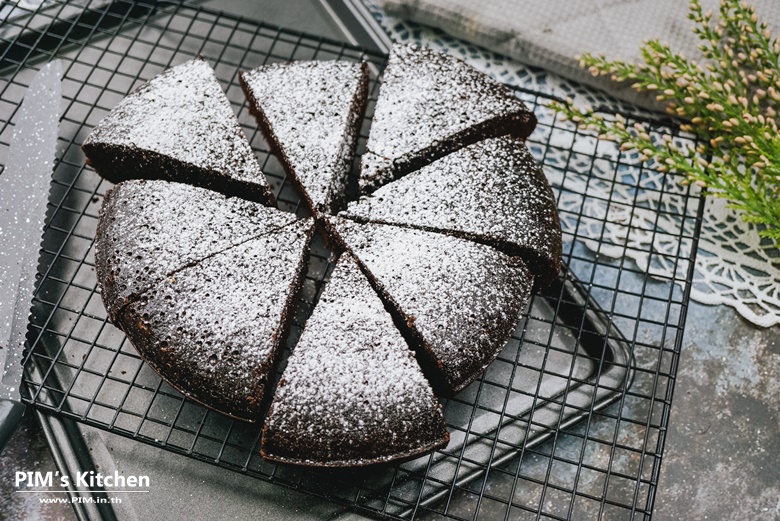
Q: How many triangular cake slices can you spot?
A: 8